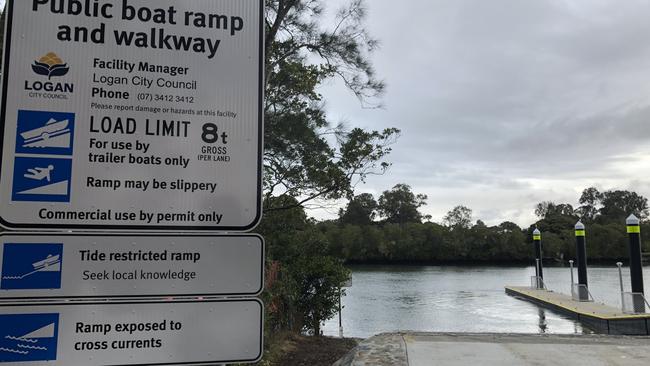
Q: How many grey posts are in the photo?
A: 3